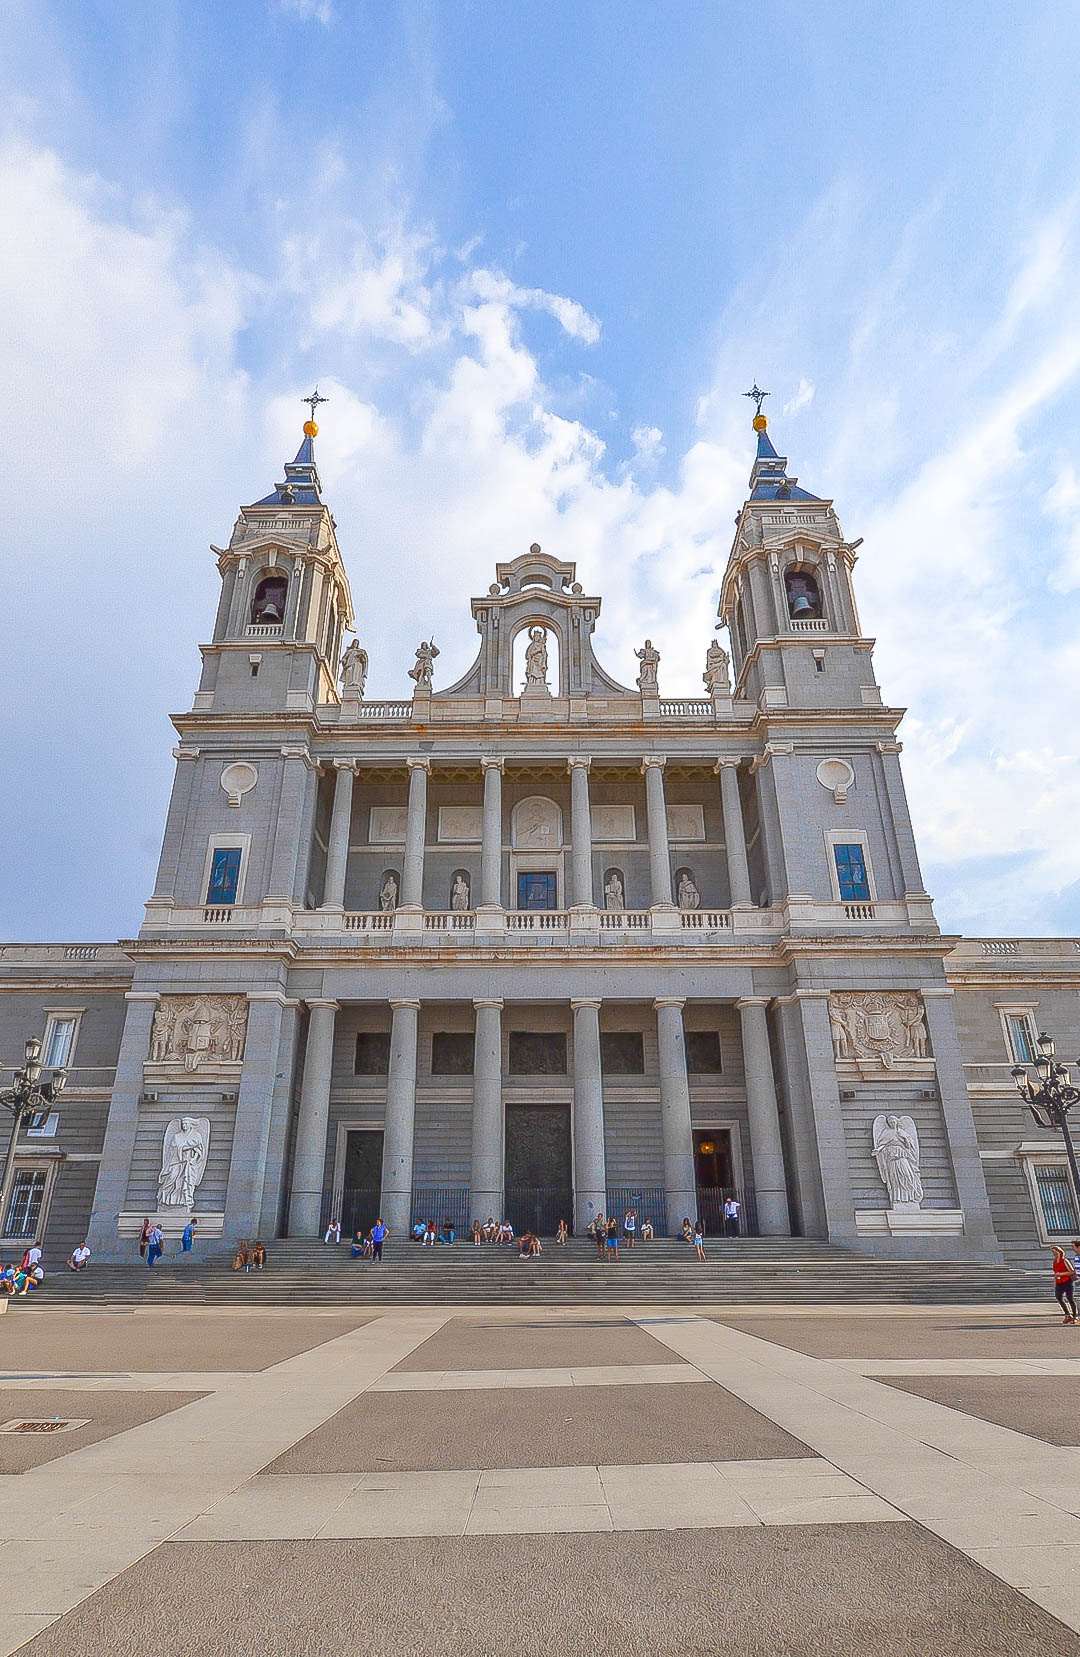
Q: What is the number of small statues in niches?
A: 4